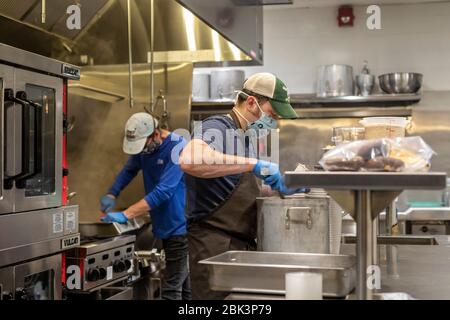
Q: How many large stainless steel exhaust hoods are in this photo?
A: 1